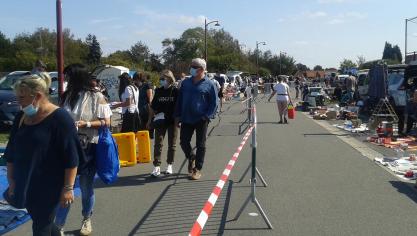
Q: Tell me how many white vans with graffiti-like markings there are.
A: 1